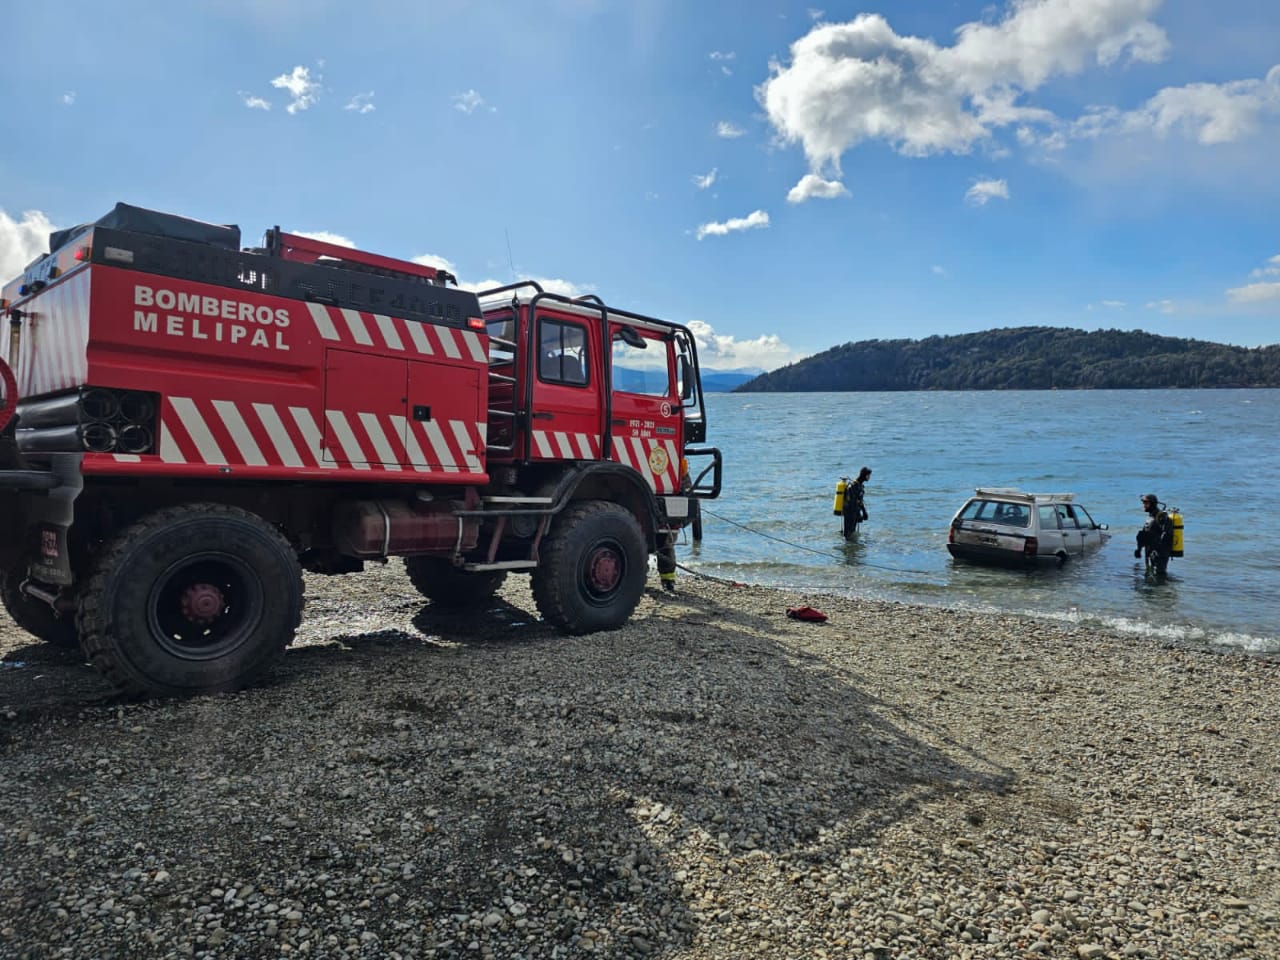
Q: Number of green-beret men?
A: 0